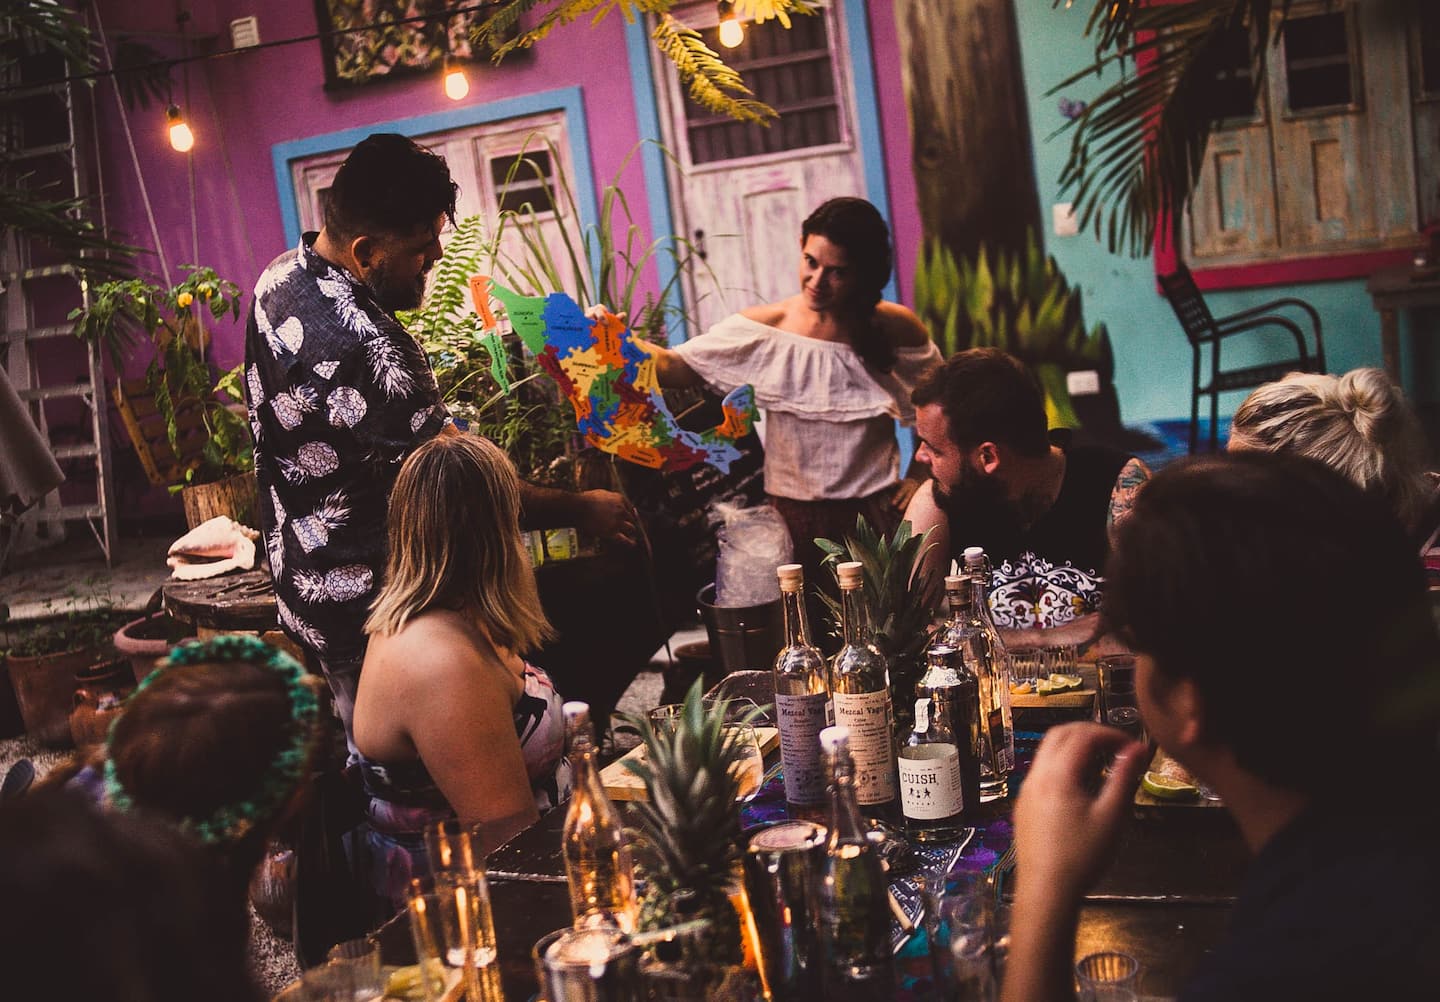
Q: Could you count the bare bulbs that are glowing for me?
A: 3